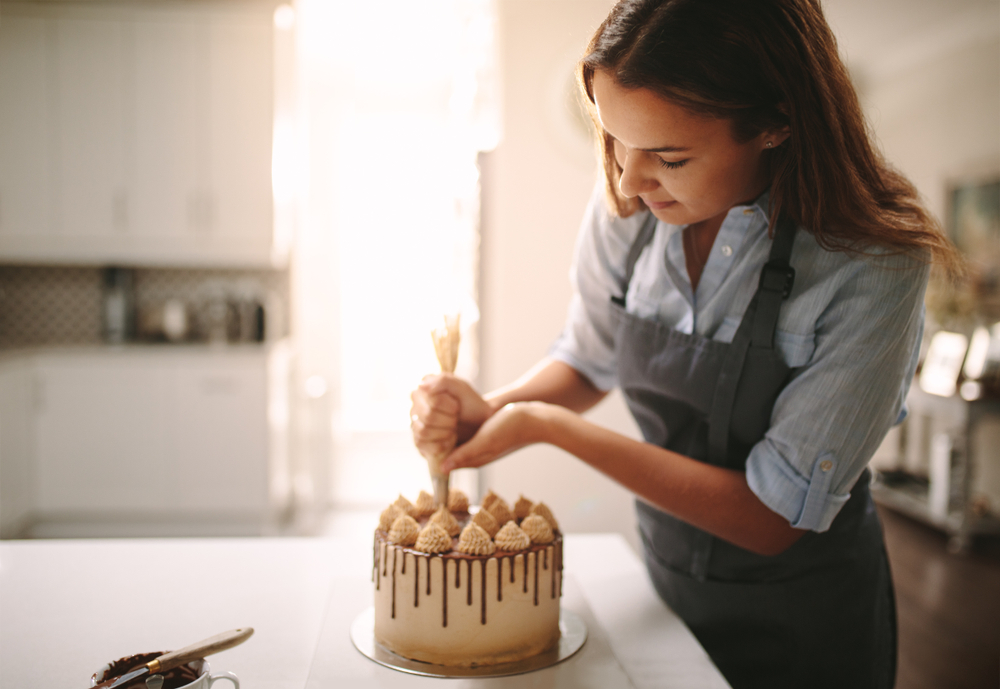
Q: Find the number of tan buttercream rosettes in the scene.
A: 15